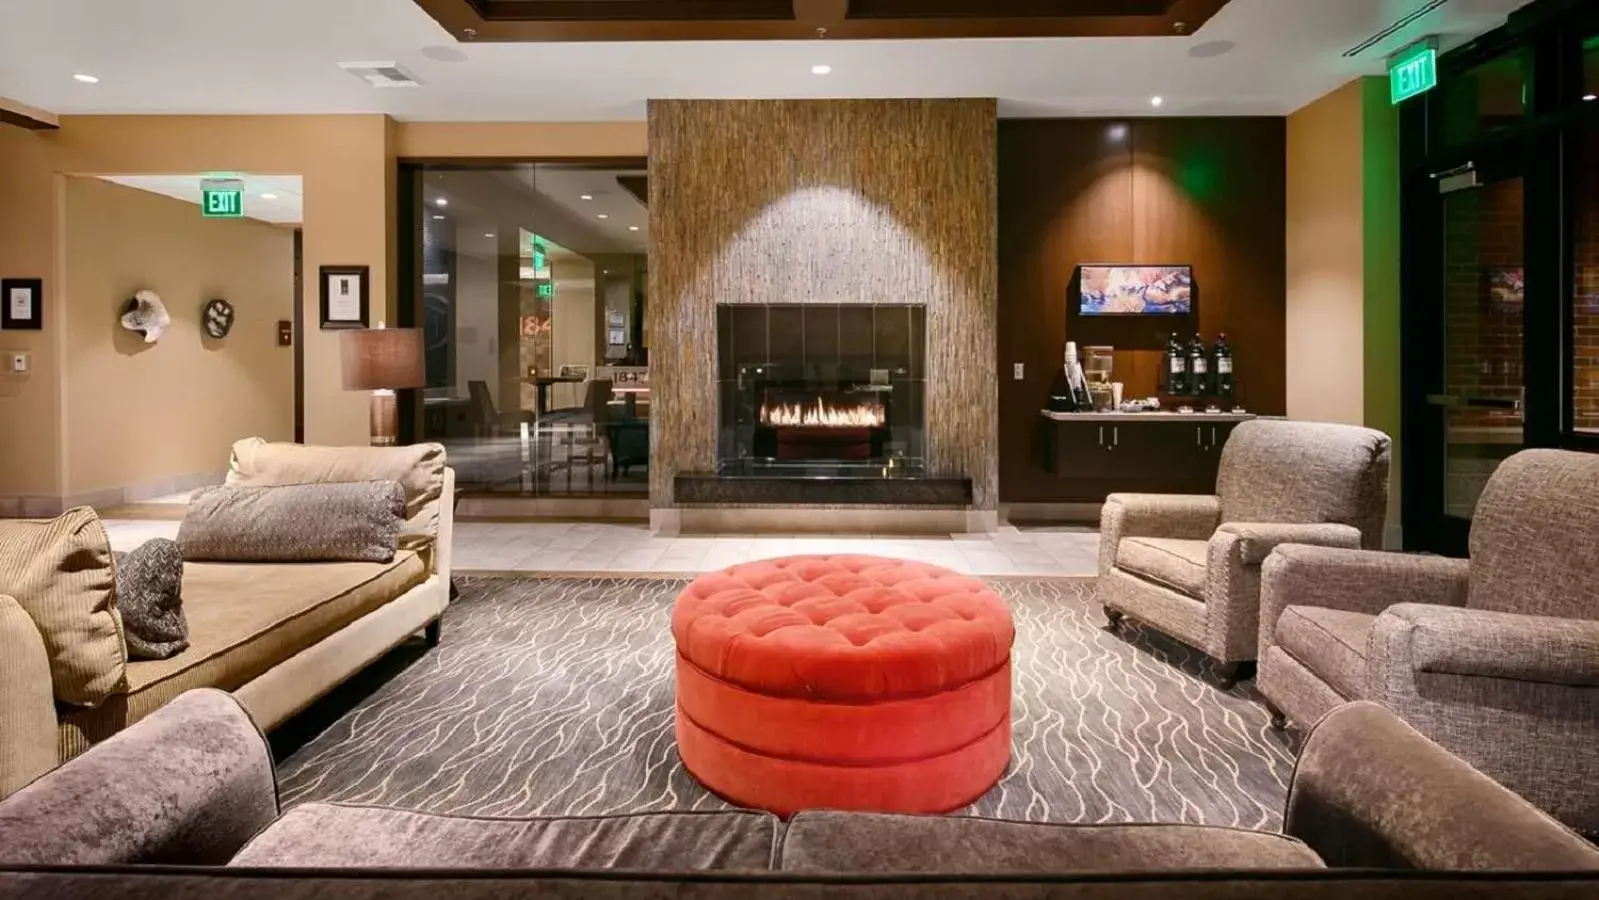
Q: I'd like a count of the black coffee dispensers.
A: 3